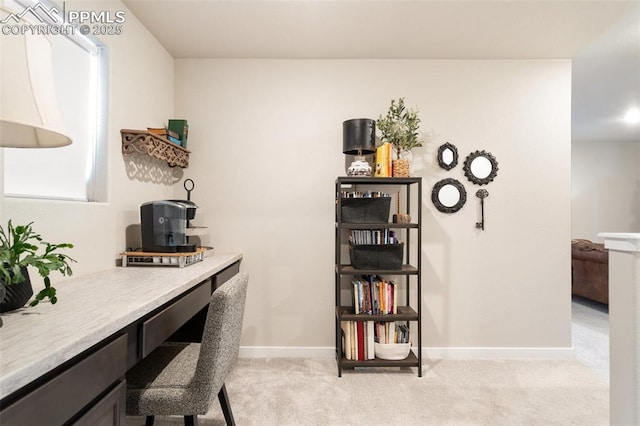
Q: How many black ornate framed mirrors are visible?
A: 3